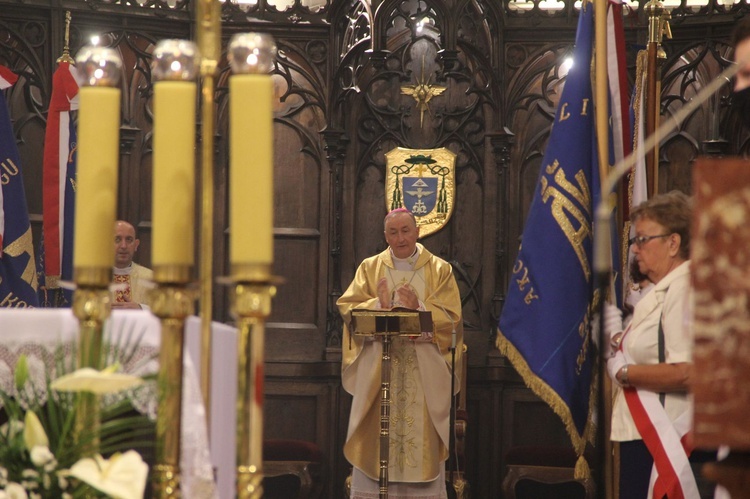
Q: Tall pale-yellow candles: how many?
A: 3